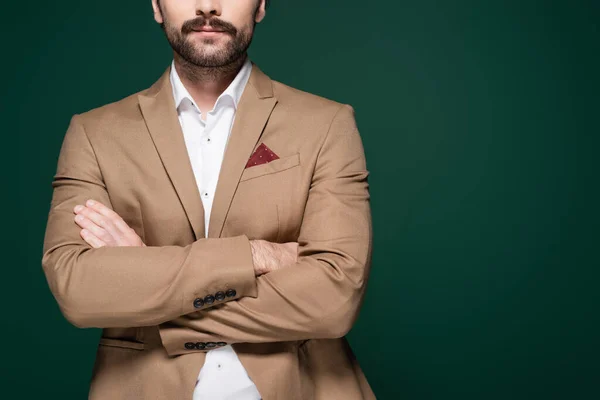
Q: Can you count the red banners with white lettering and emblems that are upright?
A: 0